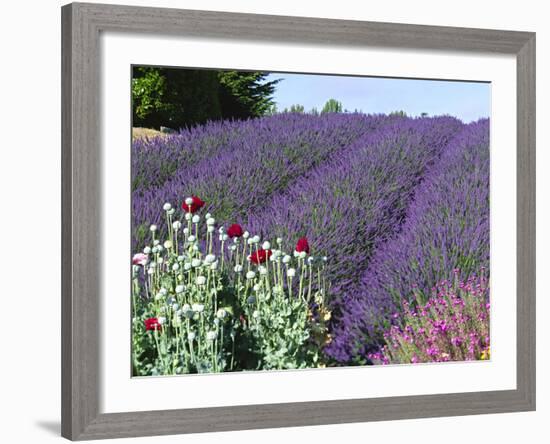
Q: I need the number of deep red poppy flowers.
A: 5